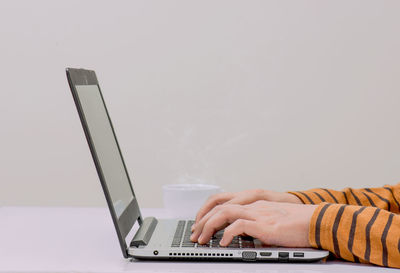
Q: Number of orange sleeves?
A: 2